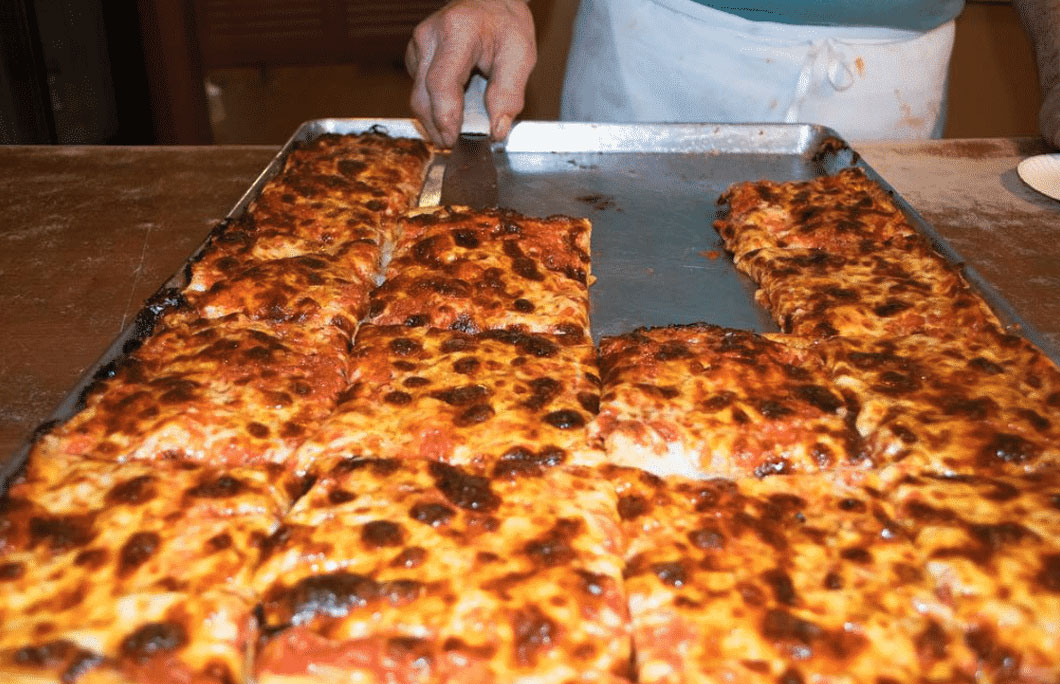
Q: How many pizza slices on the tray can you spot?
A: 13